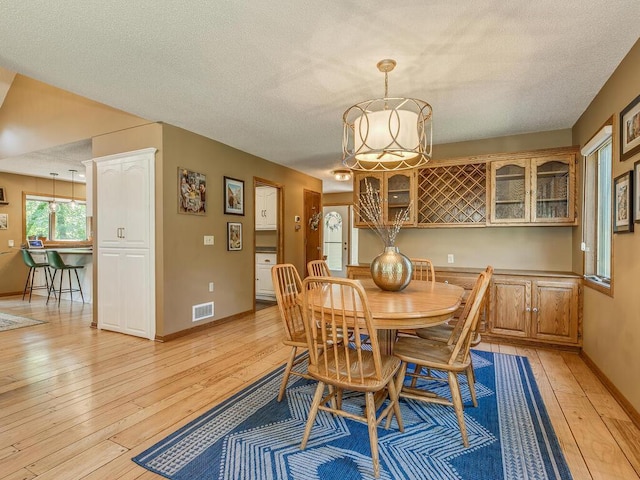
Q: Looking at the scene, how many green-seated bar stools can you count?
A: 2